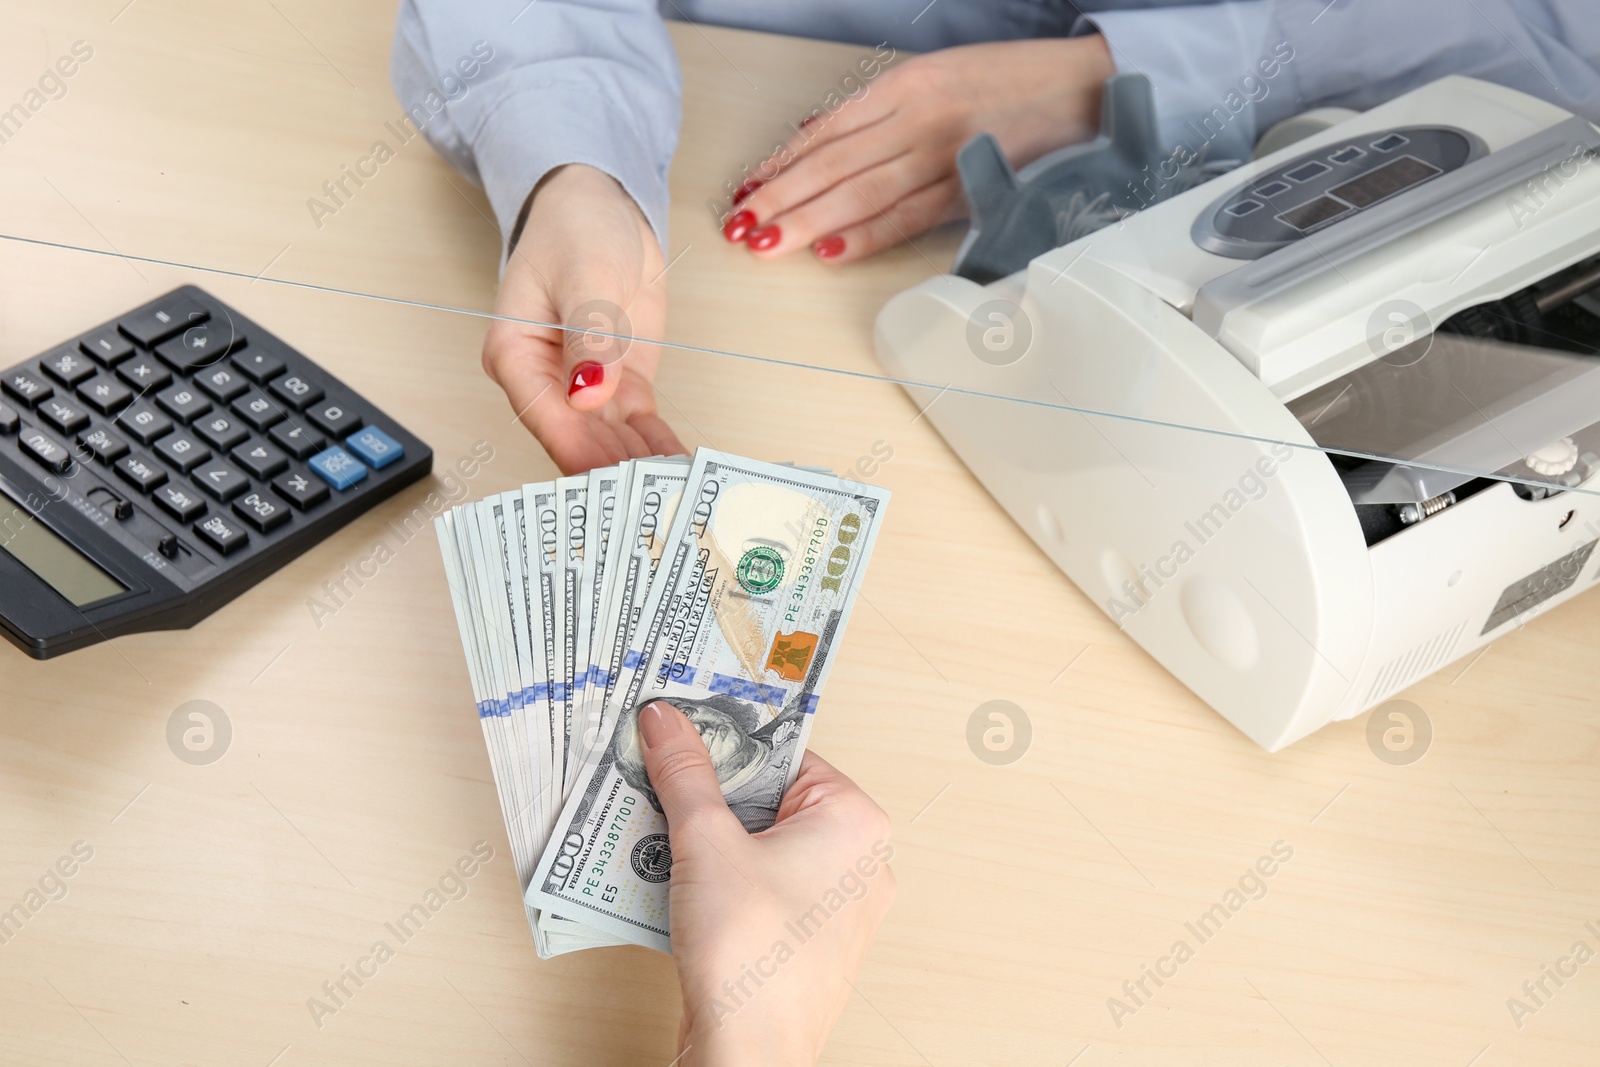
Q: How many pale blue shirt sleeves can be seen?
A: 2